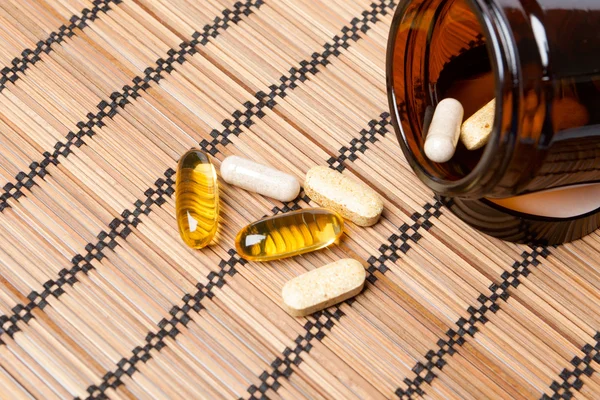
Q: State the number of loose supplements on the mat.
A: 5